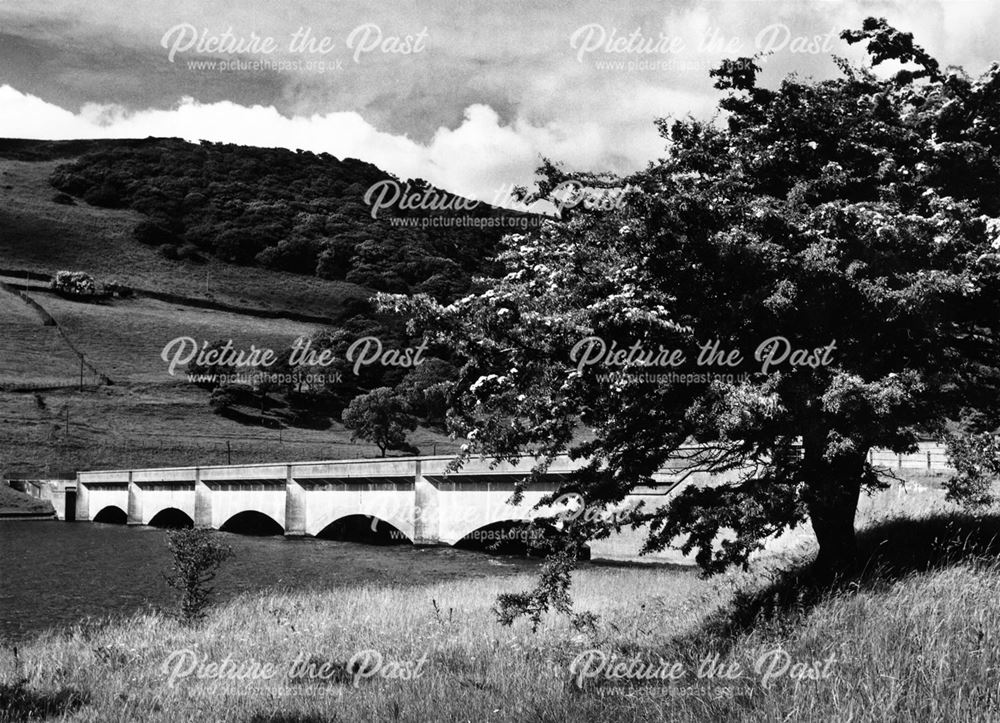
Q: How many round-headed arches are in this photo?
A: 5